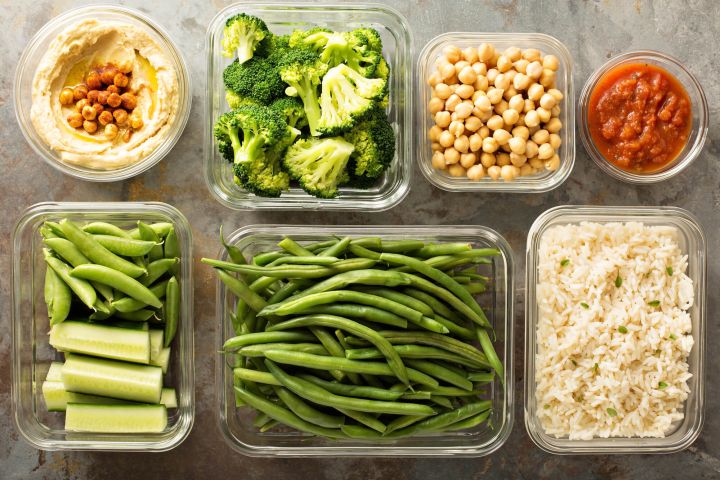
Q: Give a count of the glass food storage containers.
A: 7